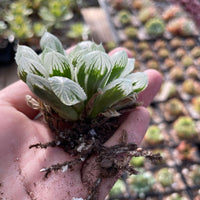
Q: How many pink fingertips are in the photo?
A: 3